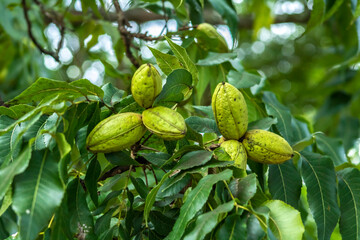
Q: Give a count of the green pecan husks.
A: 7